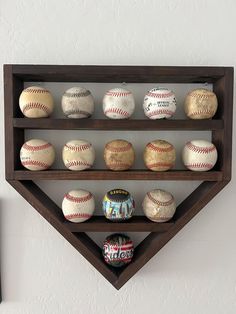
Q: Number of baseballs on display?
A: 14